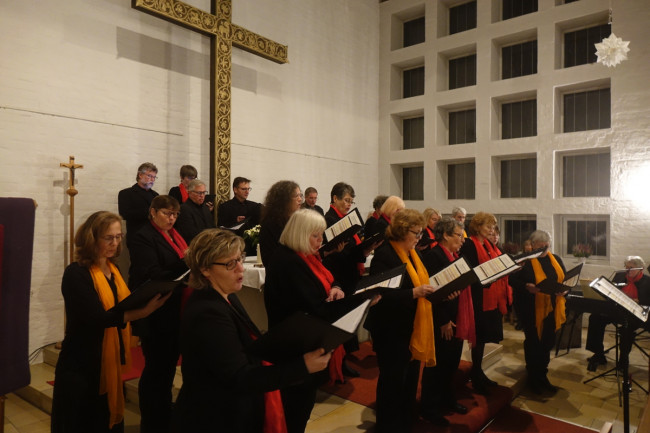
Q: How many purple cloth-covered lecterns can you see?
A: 1